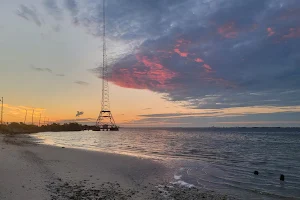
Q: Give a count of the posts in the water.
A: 2